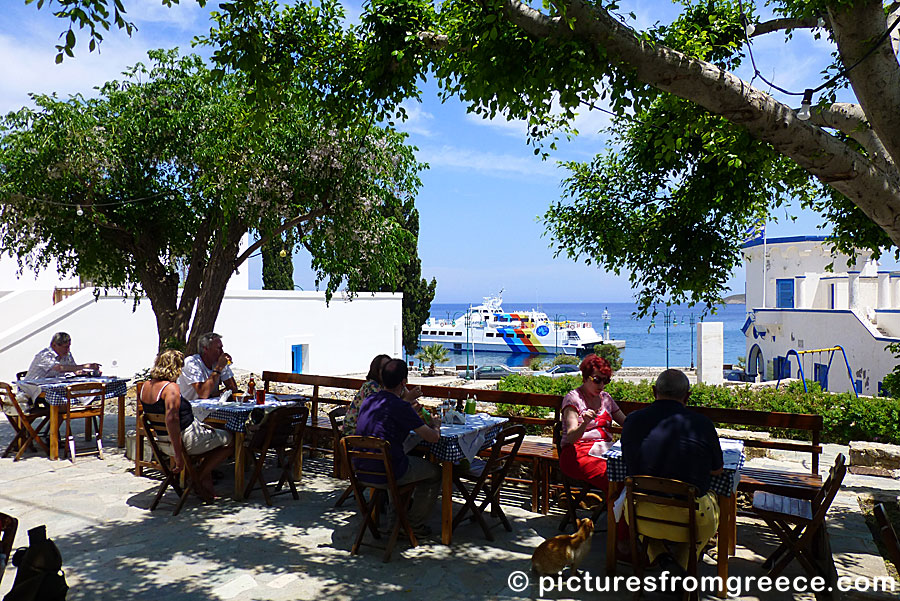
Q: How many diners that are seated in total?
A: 7